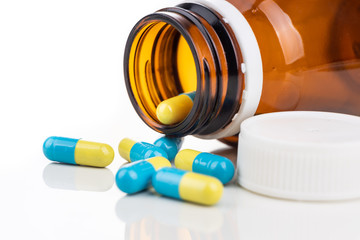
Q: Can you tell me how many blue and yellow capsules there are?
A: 7